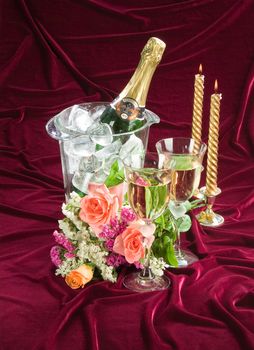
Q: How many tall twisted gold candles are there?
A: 2